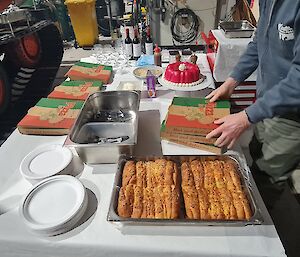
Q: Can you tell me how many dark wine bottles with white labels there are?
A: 3